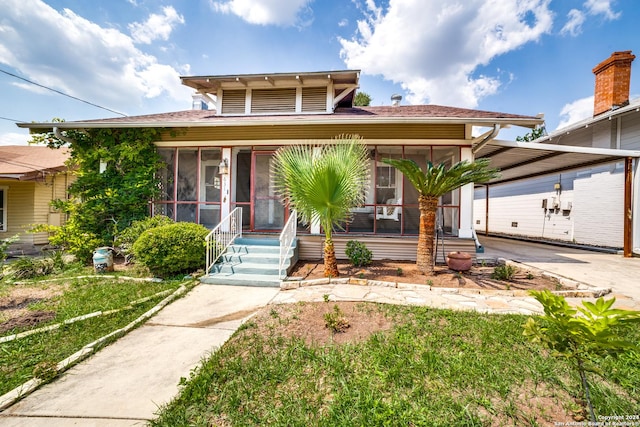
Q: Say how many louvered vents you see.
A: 3